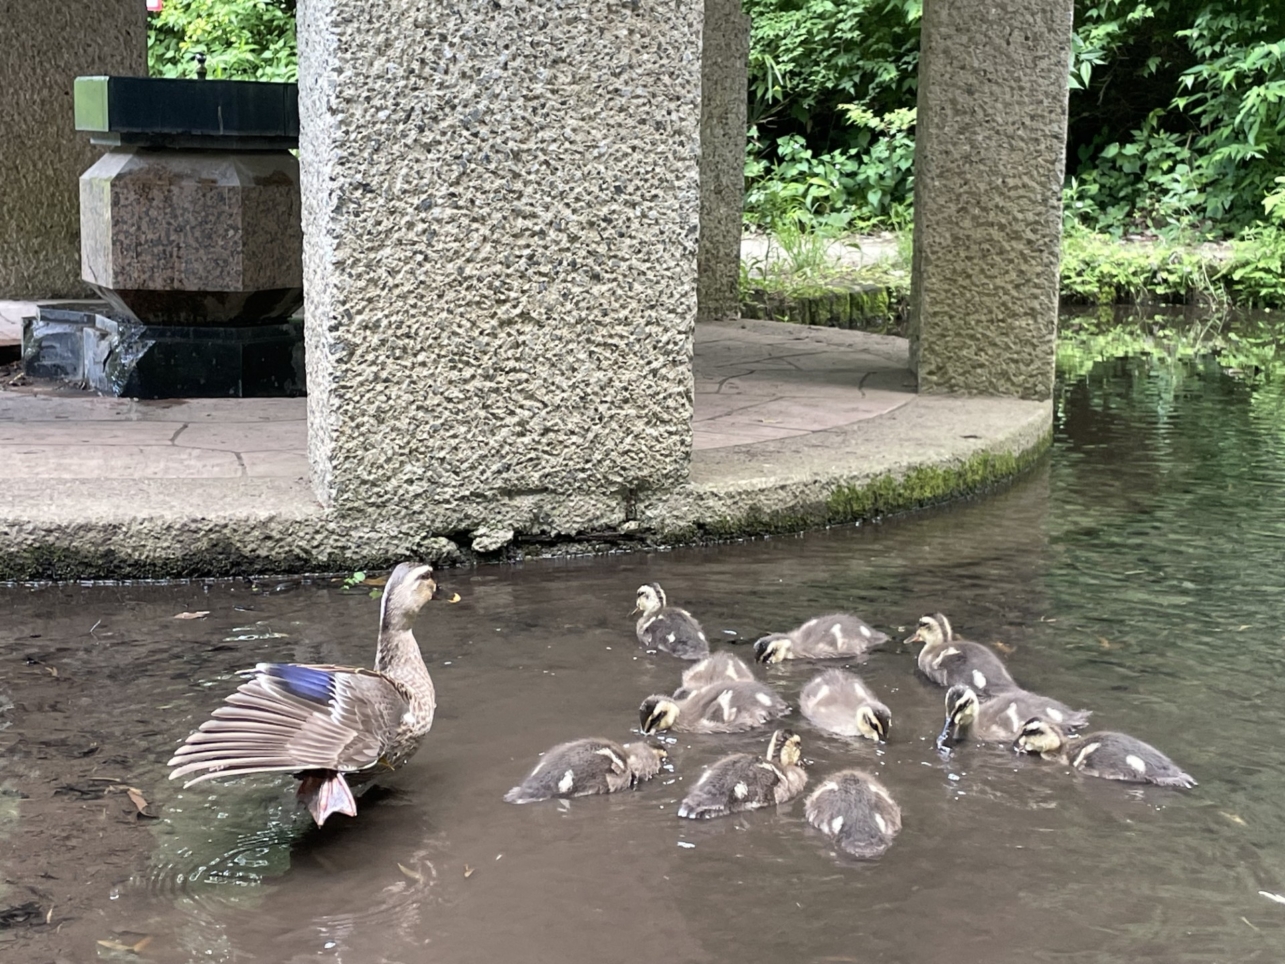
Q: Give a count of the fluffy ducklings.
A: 11